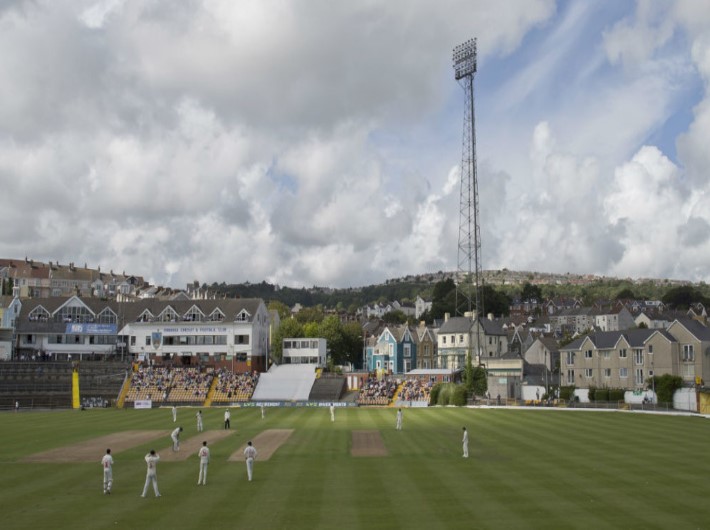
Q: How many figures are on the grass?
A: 12